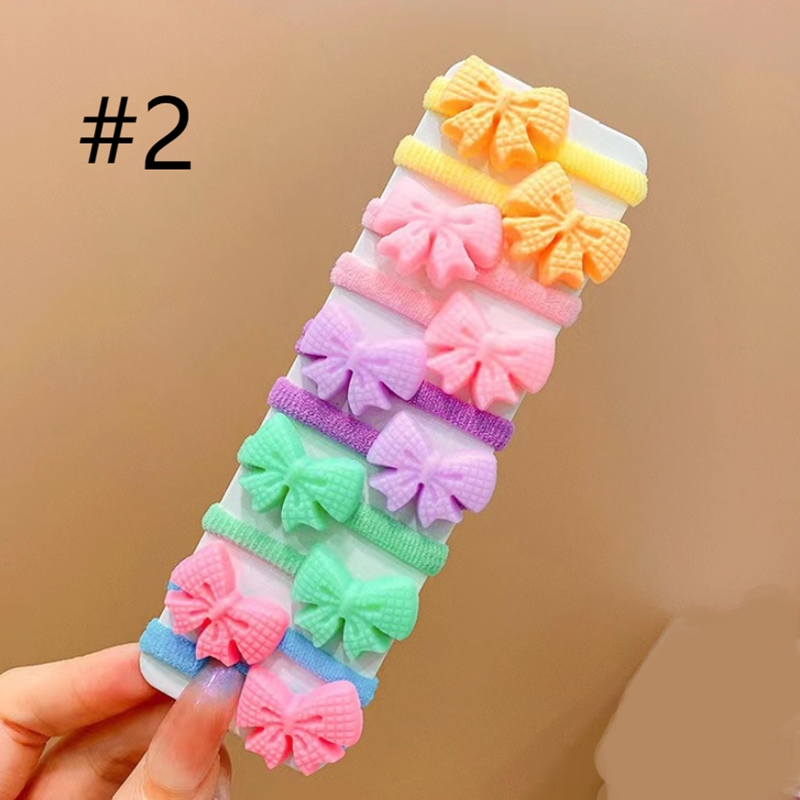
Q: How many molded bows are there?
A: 10